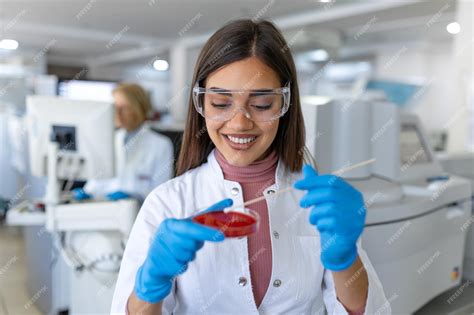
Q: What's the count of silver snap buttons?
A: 5